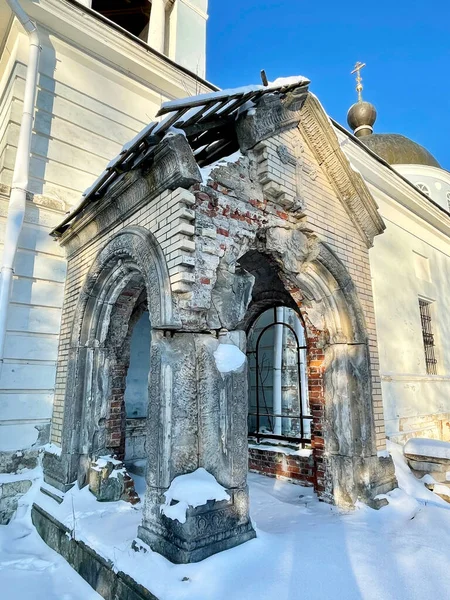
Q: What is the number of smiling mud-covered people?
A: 0